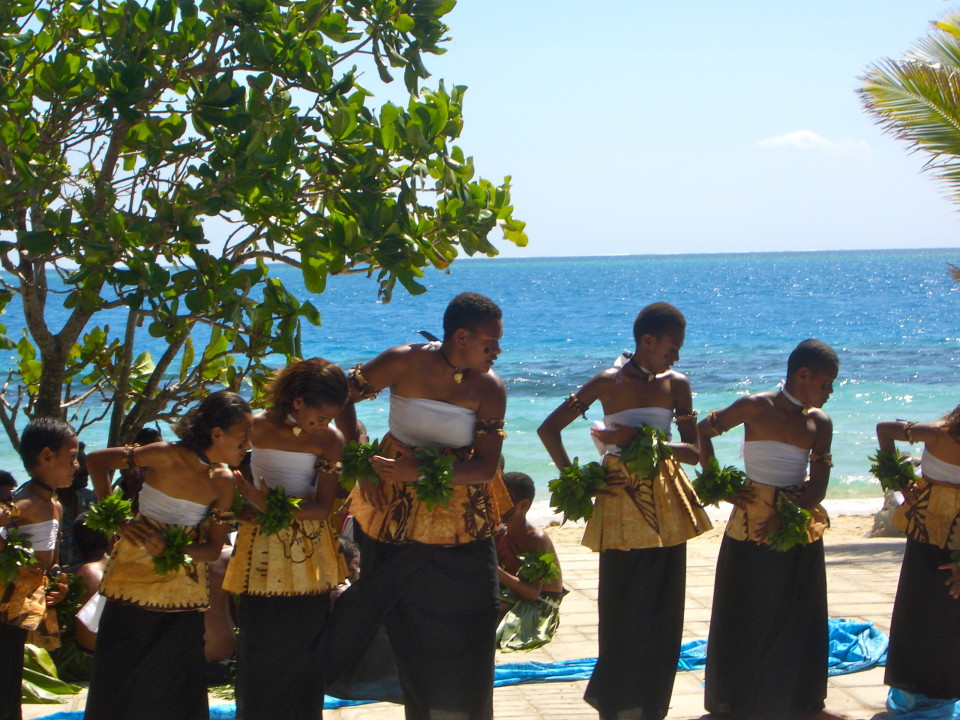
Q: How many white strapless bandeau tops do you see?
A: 7